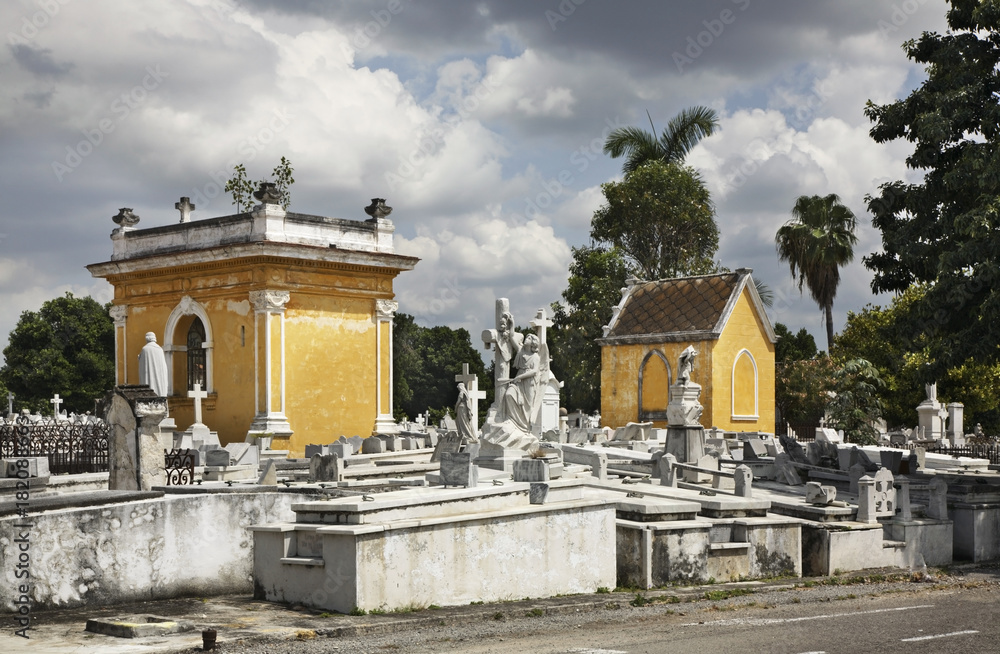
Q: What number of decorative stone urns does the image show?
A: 3